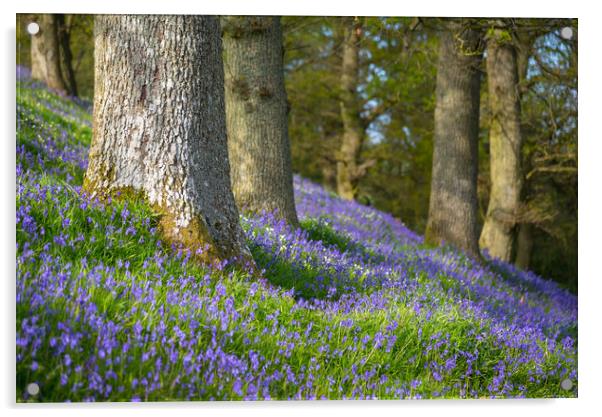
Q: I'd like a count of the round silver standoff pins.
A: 4